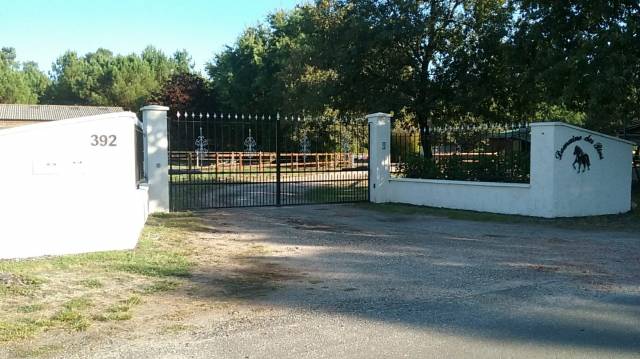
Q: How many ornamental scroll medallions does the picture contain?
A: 4